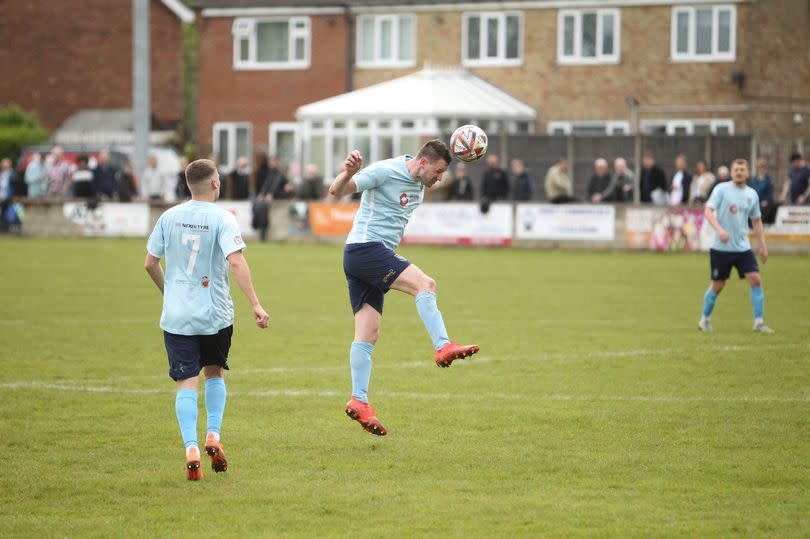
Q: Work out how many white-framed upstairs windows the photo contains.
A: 5